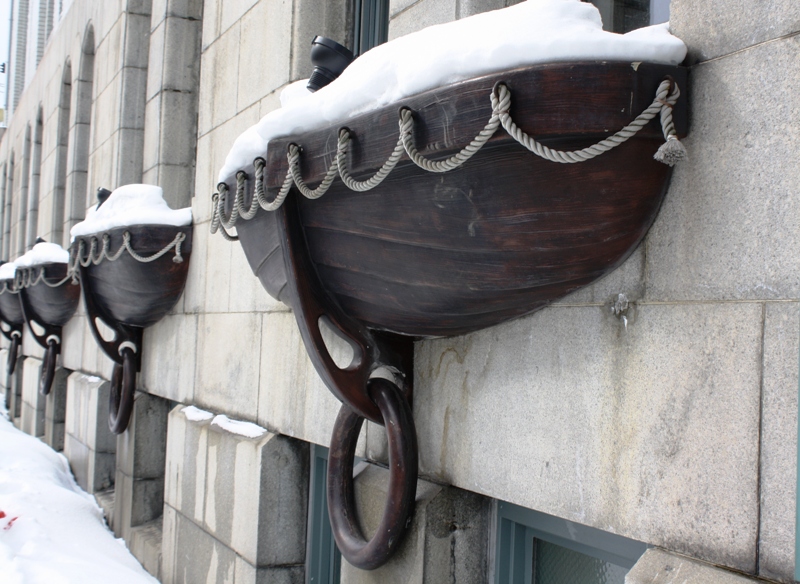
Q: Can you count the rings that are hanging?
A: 4